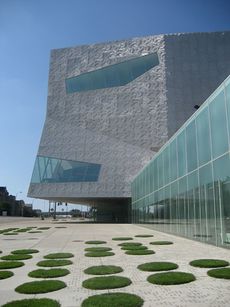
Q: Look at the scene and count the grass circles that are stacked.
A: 0